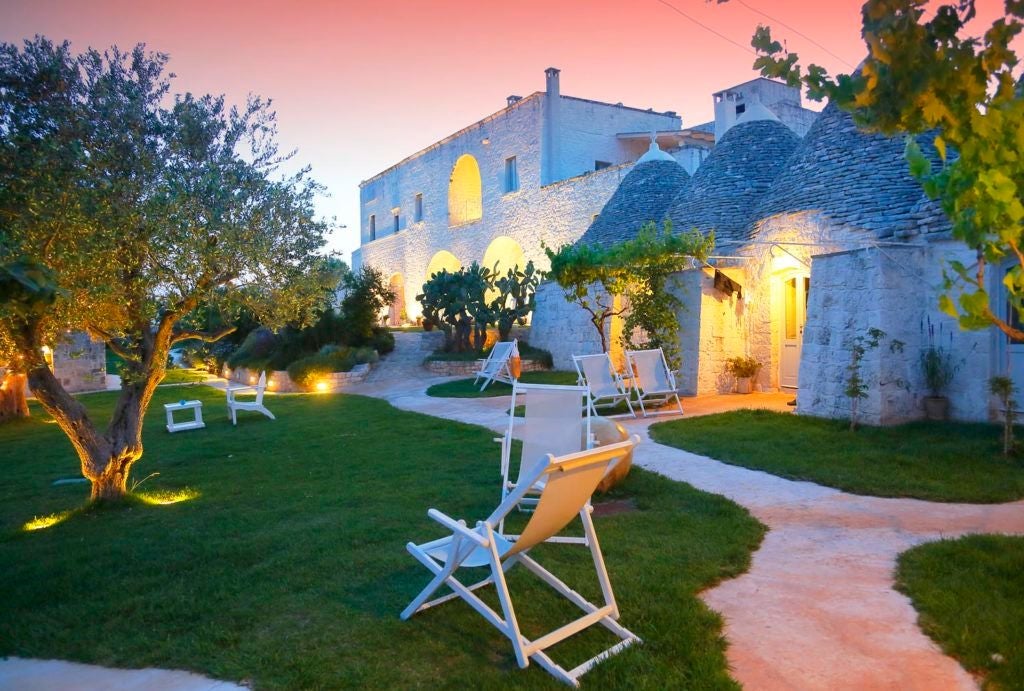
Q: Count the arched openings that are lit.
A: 4